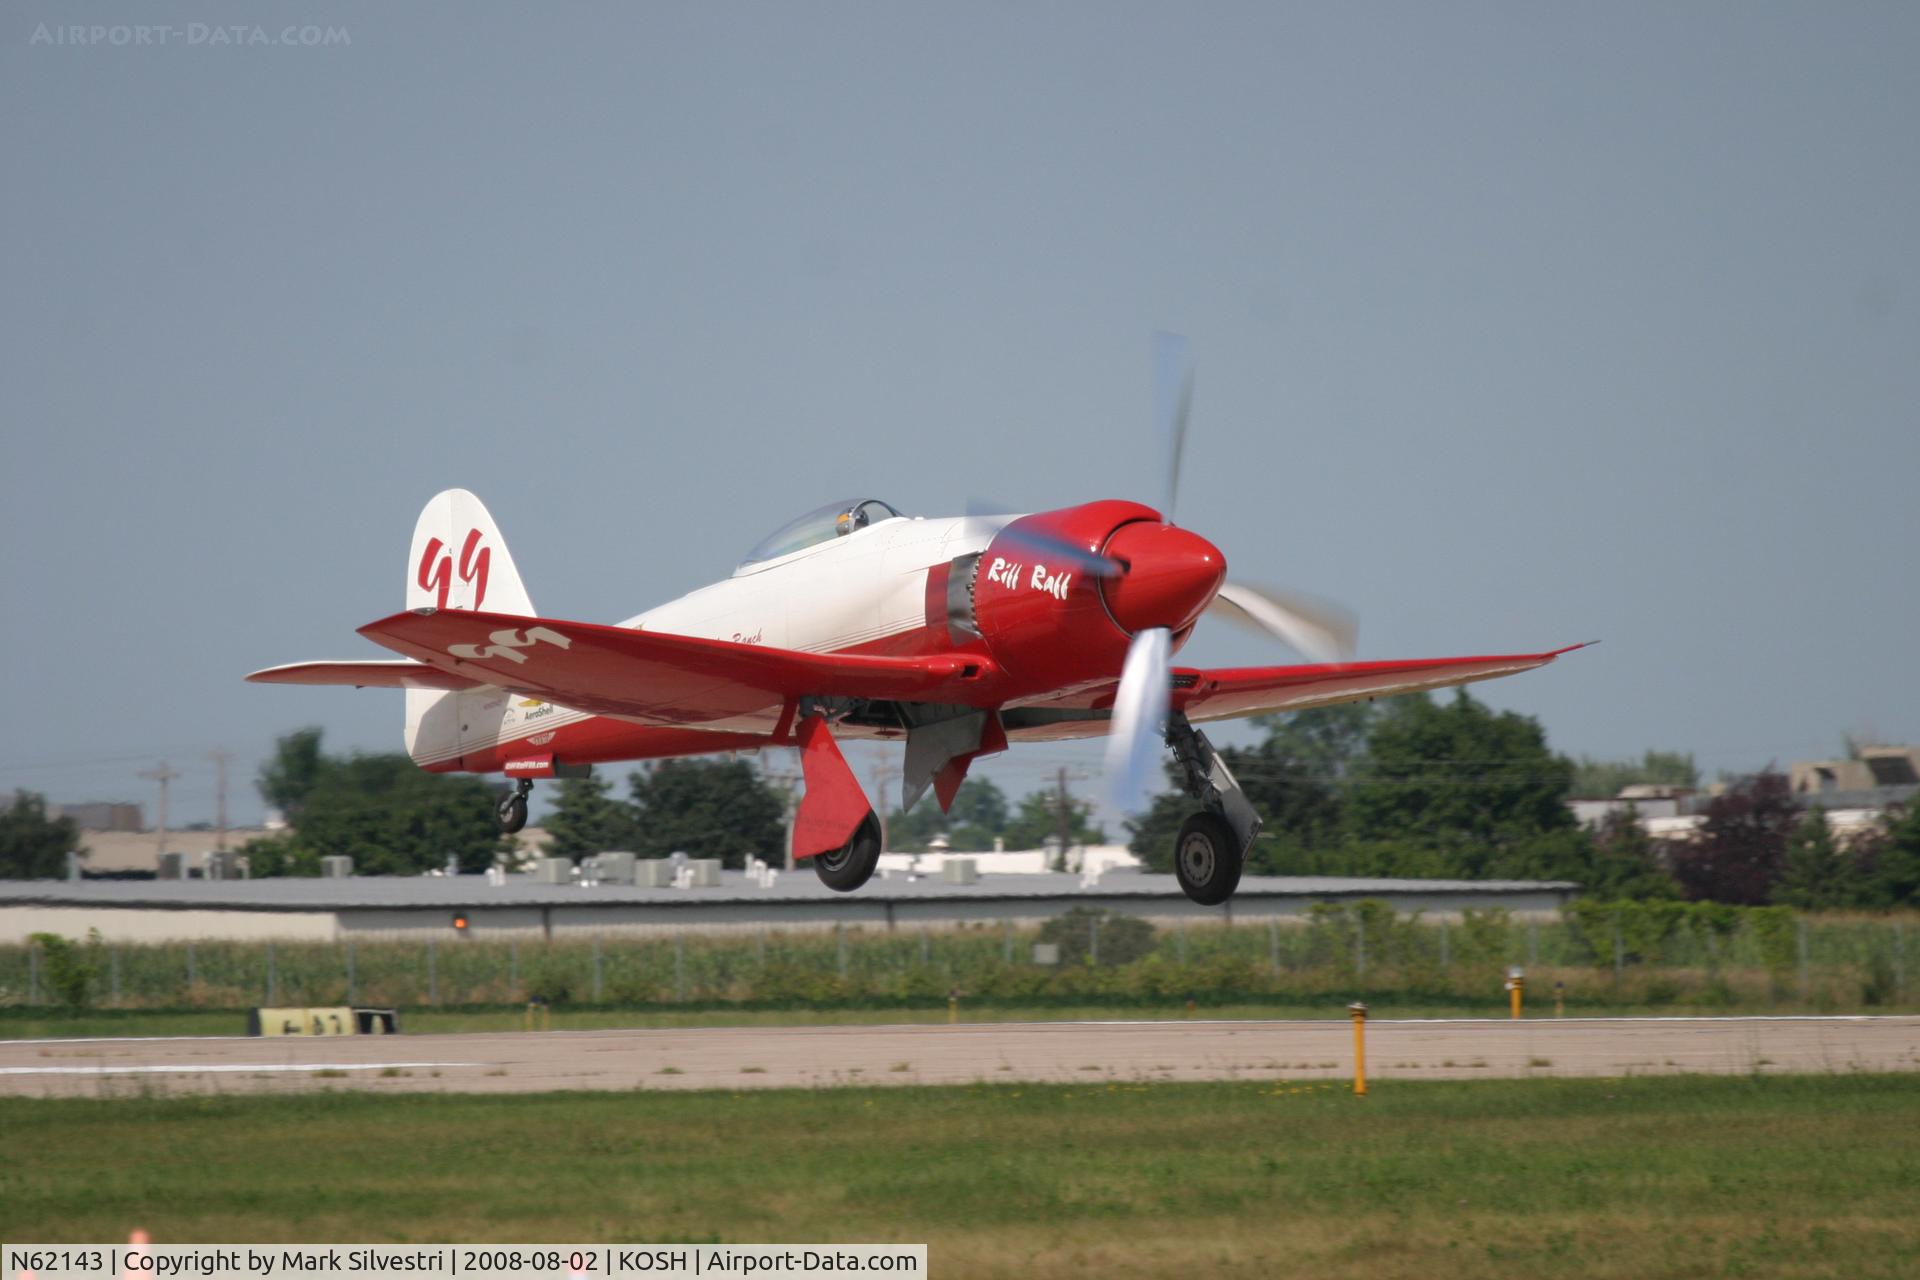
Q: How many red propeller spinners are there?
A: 1